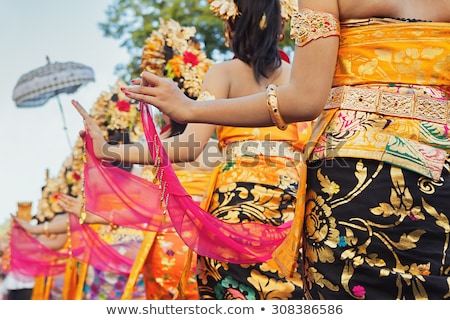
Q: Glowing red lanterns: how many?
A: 0